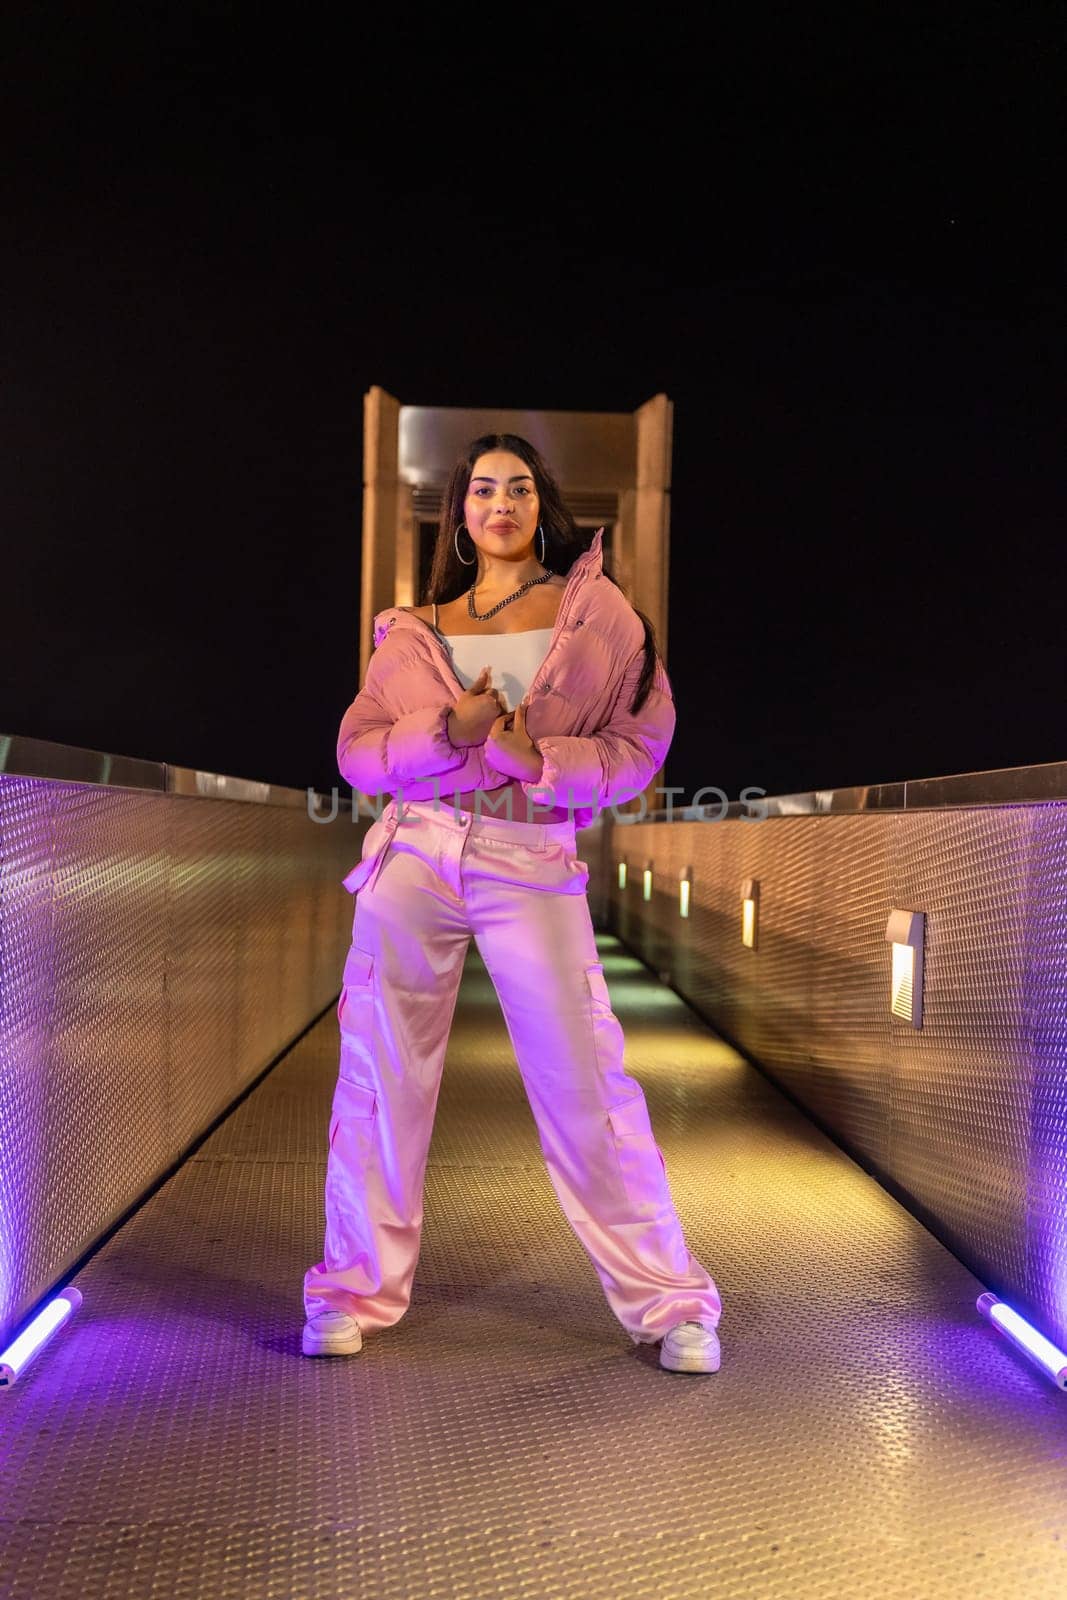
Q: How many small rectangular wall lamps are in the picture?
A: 5